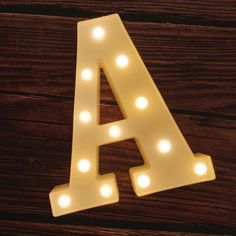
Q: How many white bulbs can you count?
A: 12